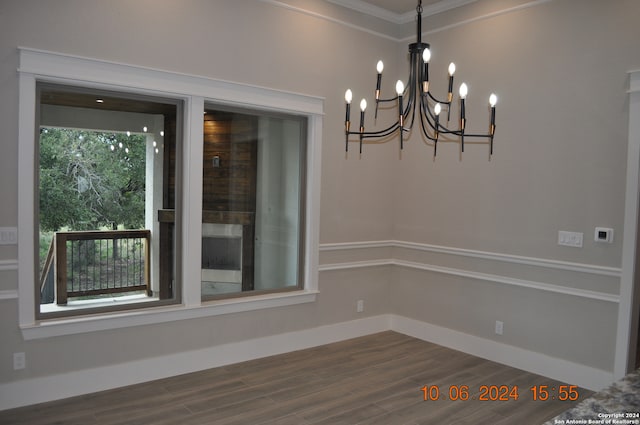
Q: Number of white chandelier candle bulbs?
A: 9